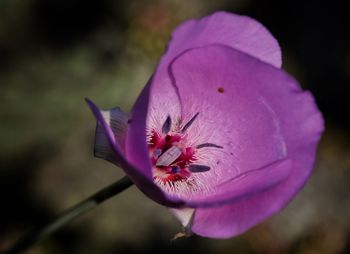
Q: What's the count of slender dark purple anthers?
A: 4